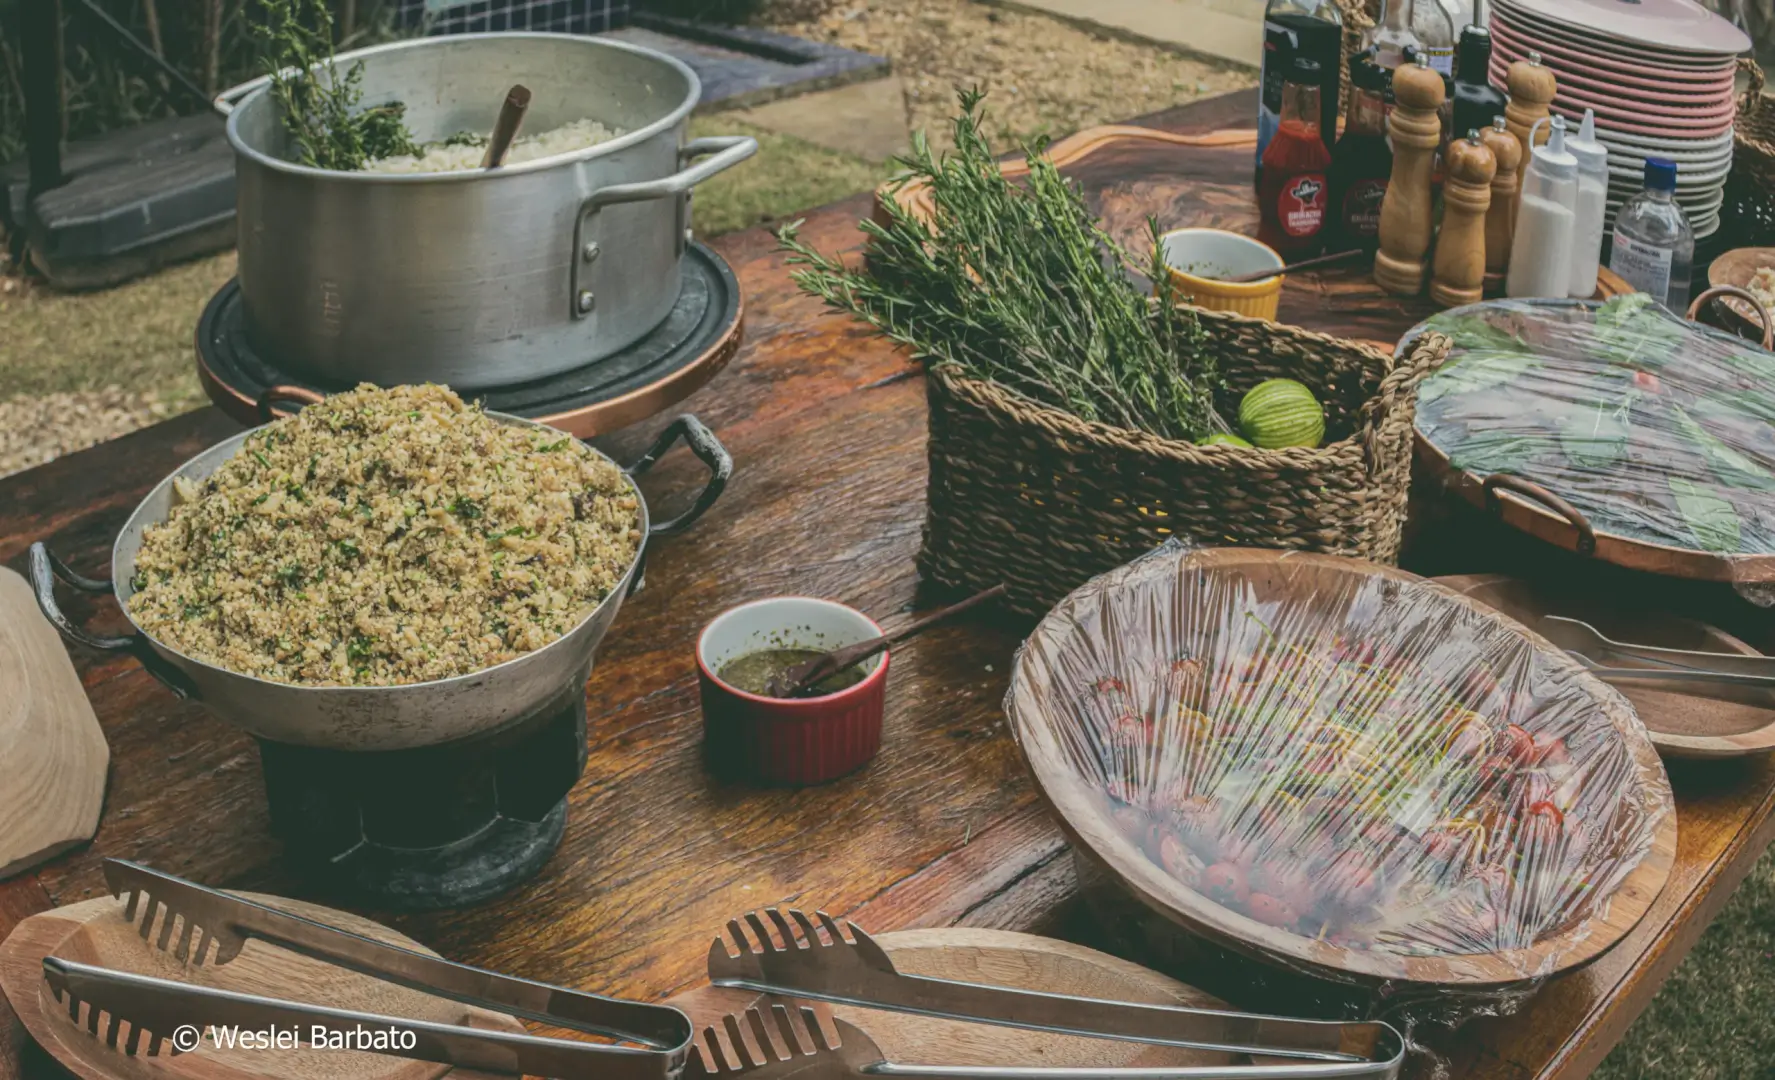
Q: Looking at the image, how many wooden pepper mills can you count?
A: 4